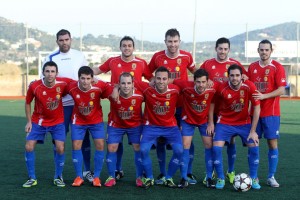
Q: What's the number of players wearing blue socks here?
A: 11